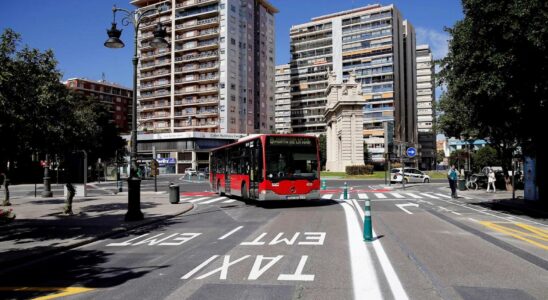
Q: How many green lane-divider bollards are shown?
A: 3